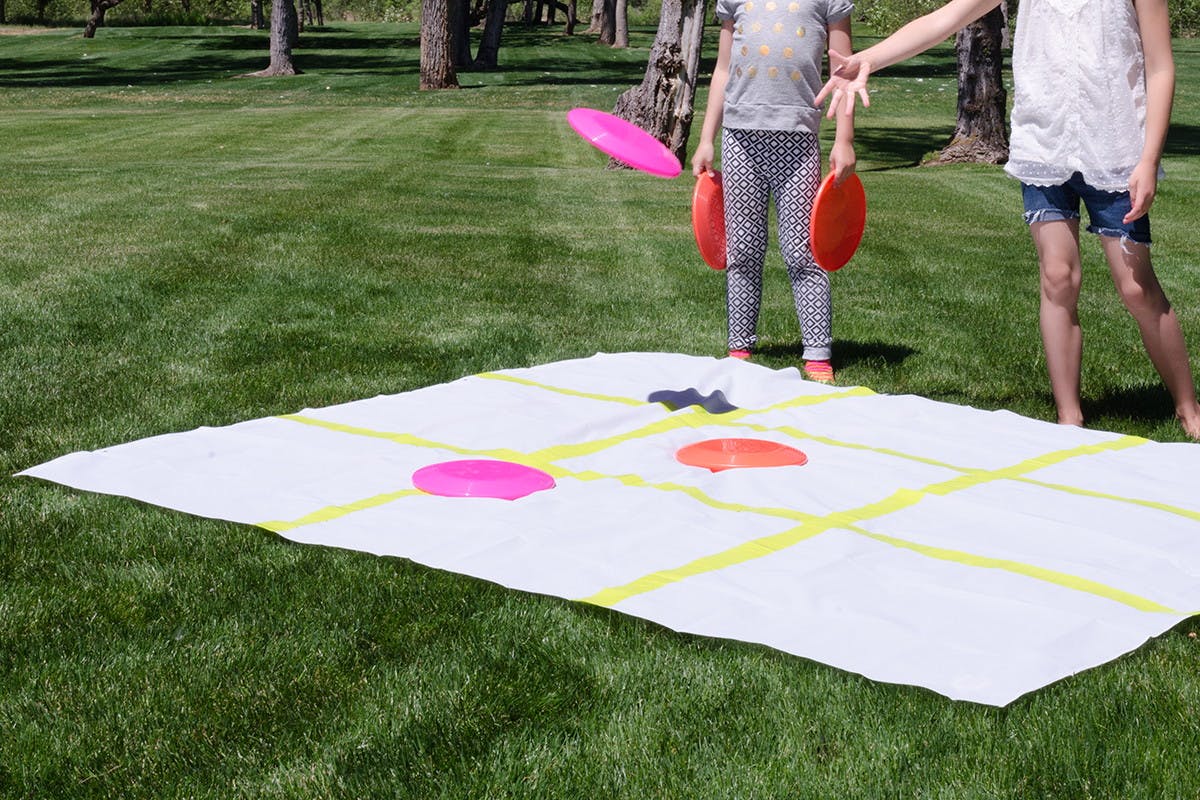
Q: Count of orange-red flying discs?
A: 3